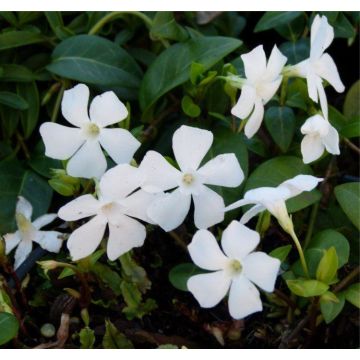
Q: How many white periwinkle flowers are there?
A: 9